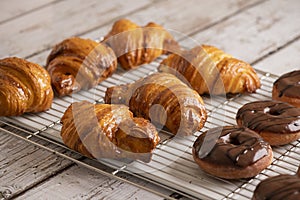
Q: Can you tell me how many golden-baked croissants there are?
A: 6